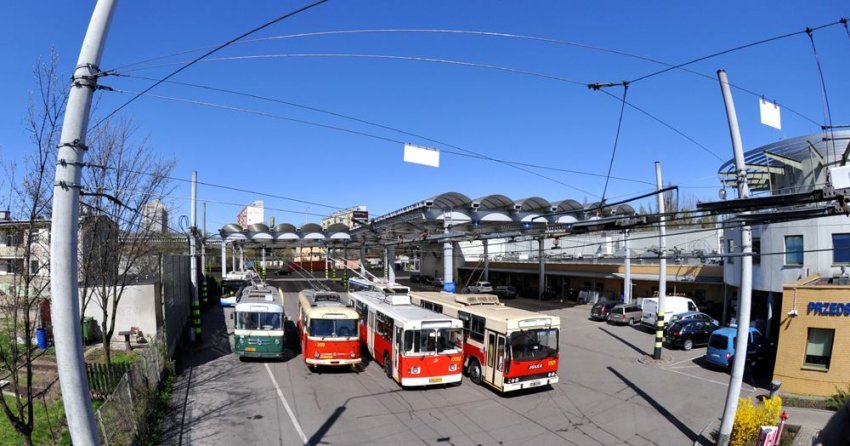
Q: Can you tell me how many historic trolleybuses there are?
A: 4